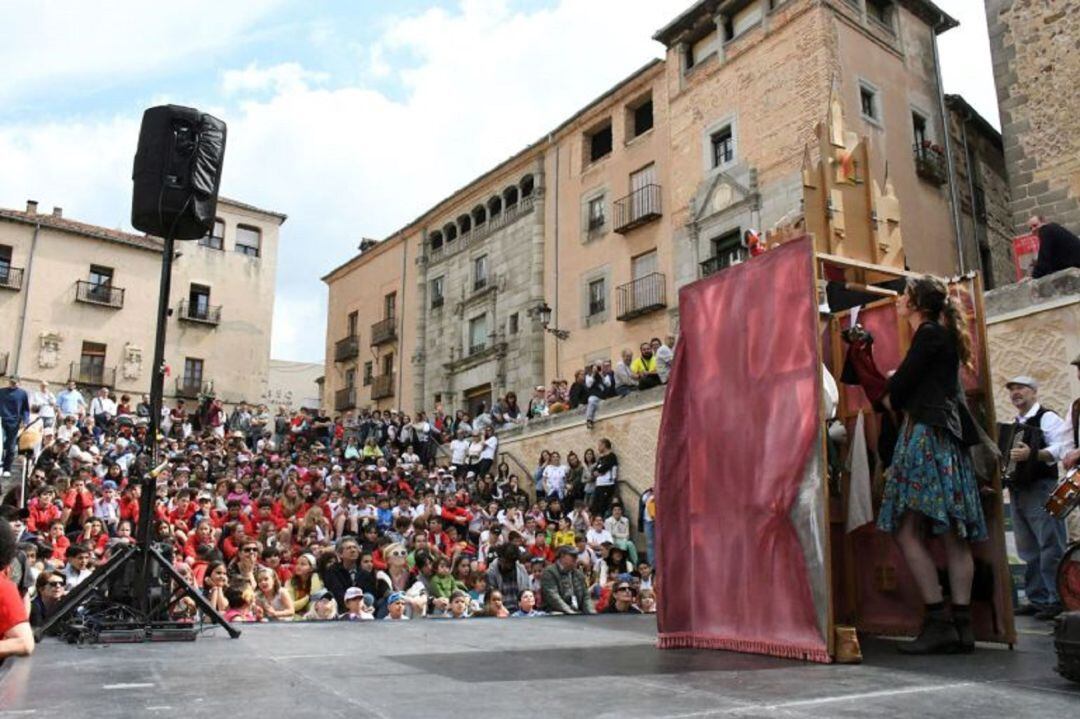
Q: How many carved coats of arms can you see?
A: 2